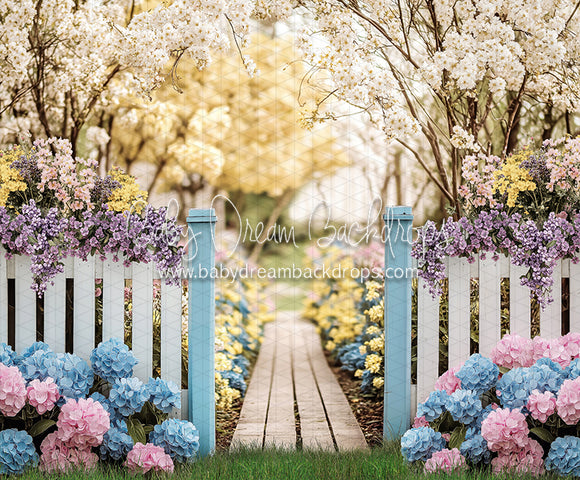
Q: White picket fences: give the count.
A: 2